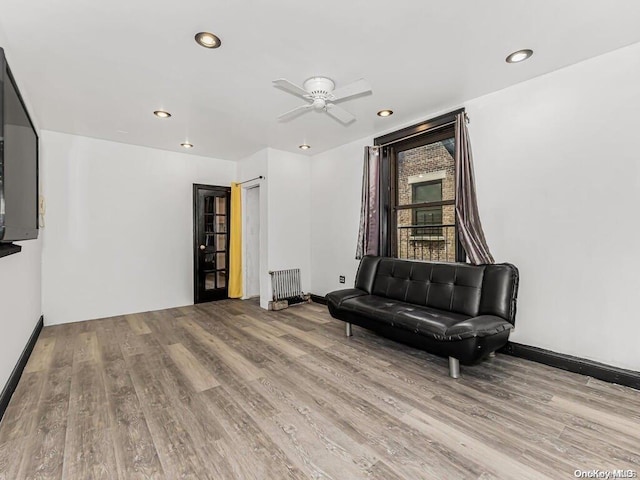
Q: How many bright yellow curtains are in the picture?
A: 1